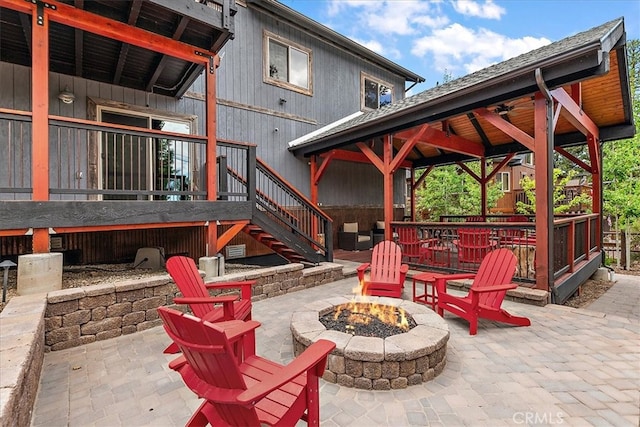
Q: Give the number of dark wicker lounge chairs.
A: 2